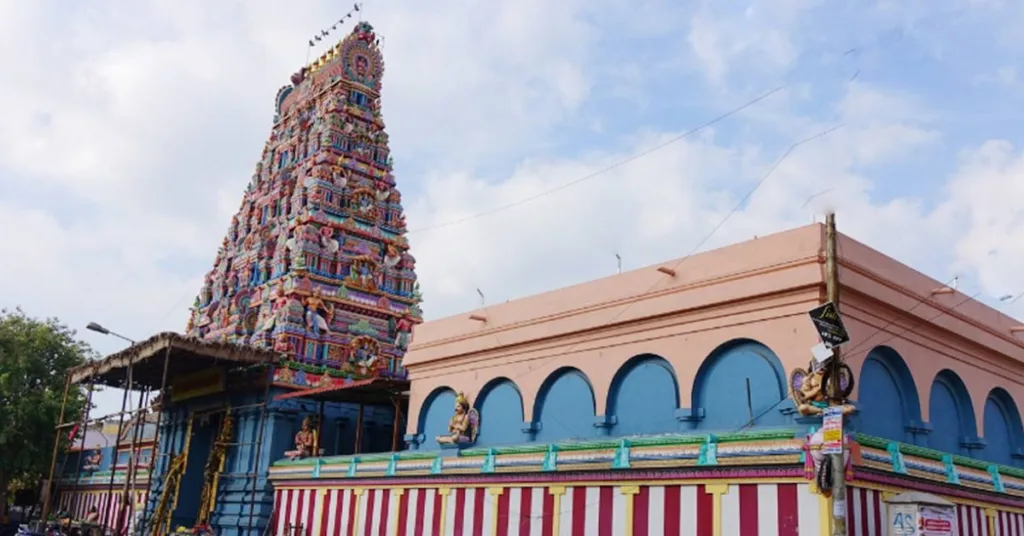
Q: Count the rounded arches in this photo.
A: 8